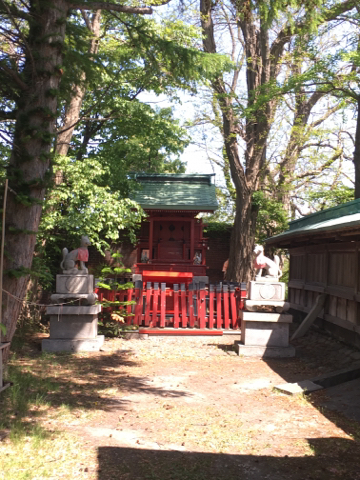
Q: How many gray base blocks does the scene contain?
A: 2